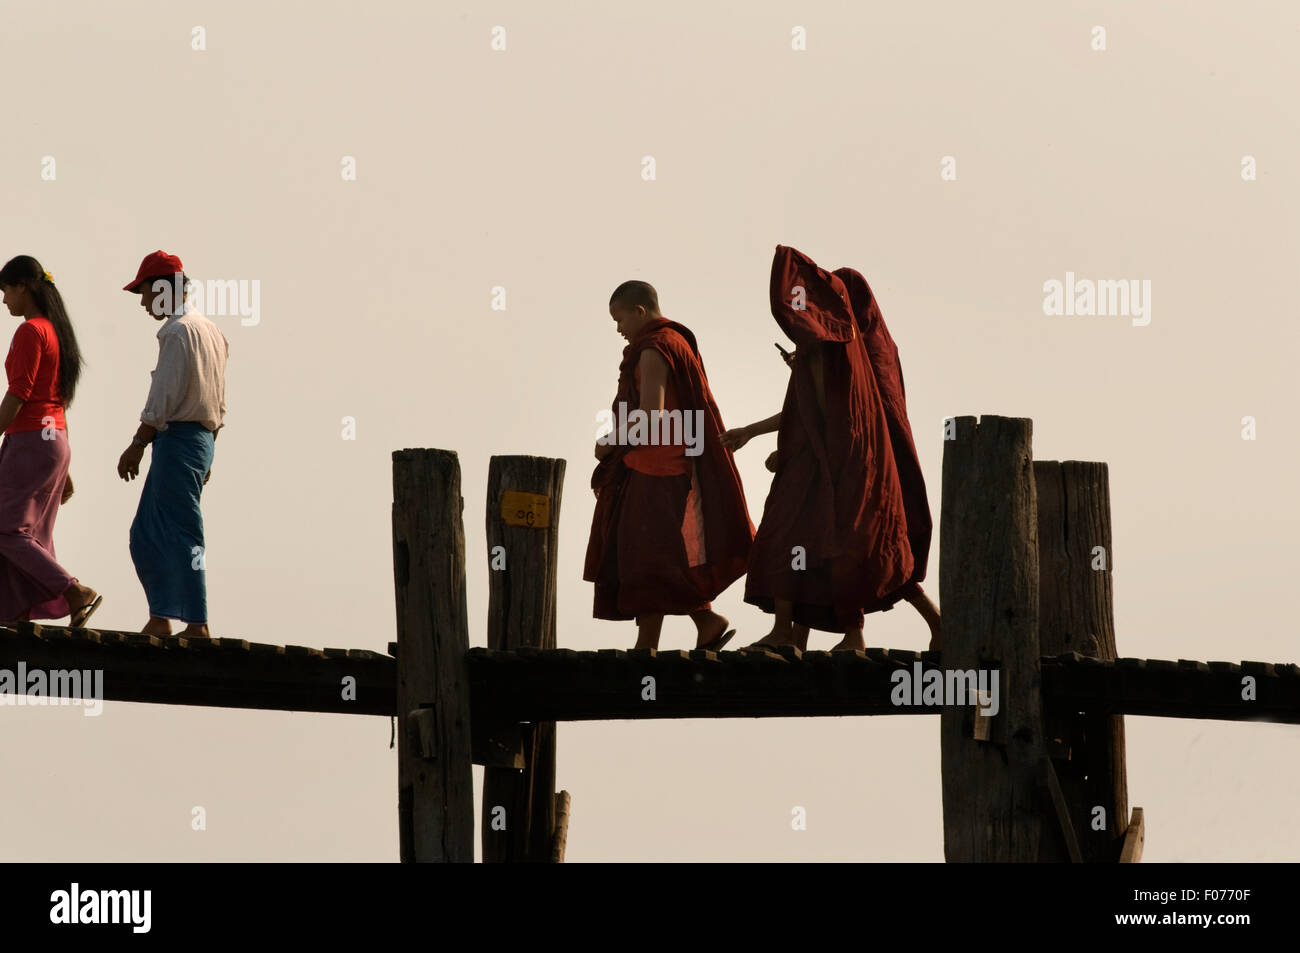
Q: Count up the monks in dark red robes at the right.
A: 3